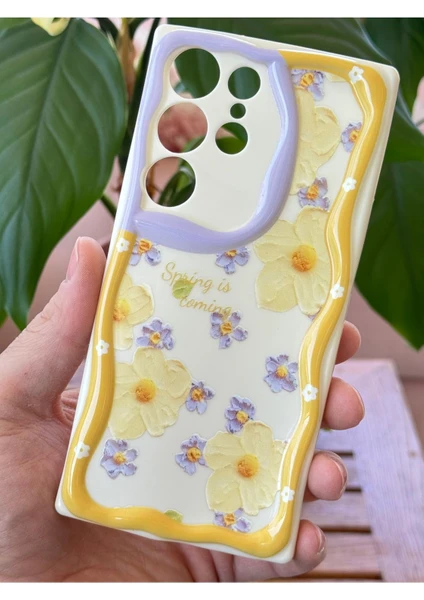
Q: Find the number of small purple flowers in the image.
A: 13